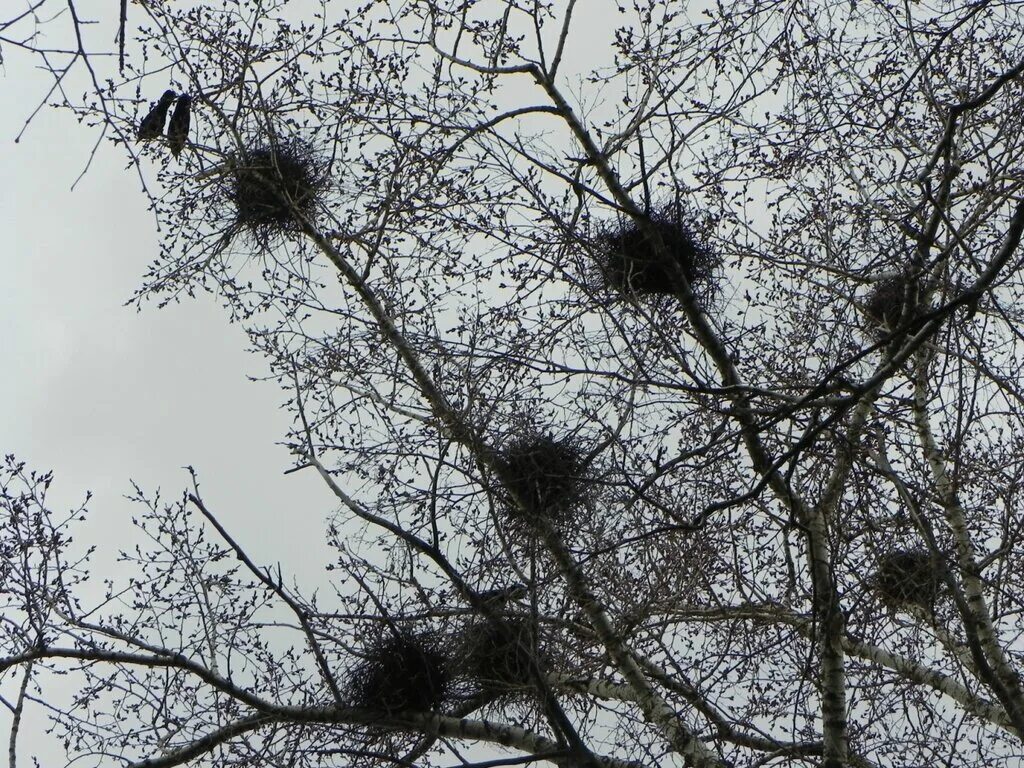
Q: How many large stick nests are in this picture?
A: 7